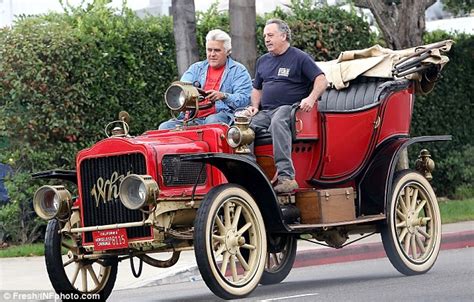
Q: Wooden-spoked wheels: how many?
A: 4